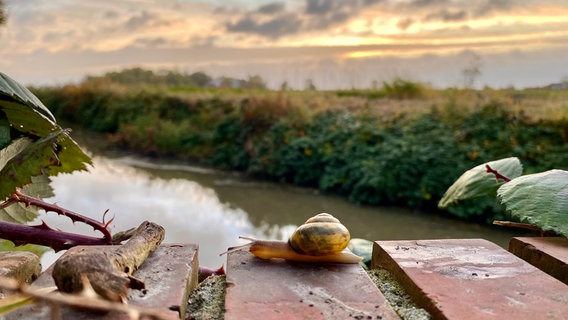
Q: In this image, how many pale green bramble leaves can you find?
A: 2